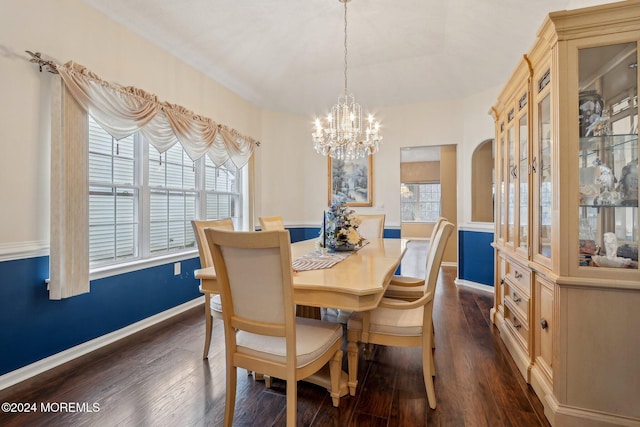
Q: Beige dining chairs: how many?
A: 6